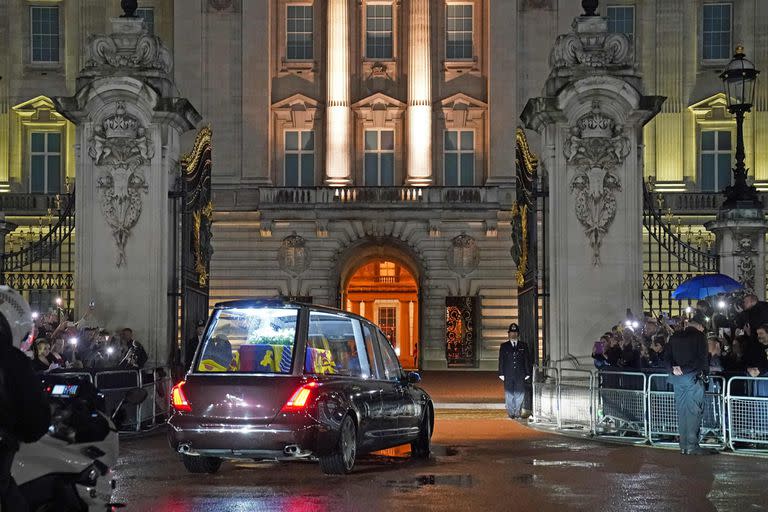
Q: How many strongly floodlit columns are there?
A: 2